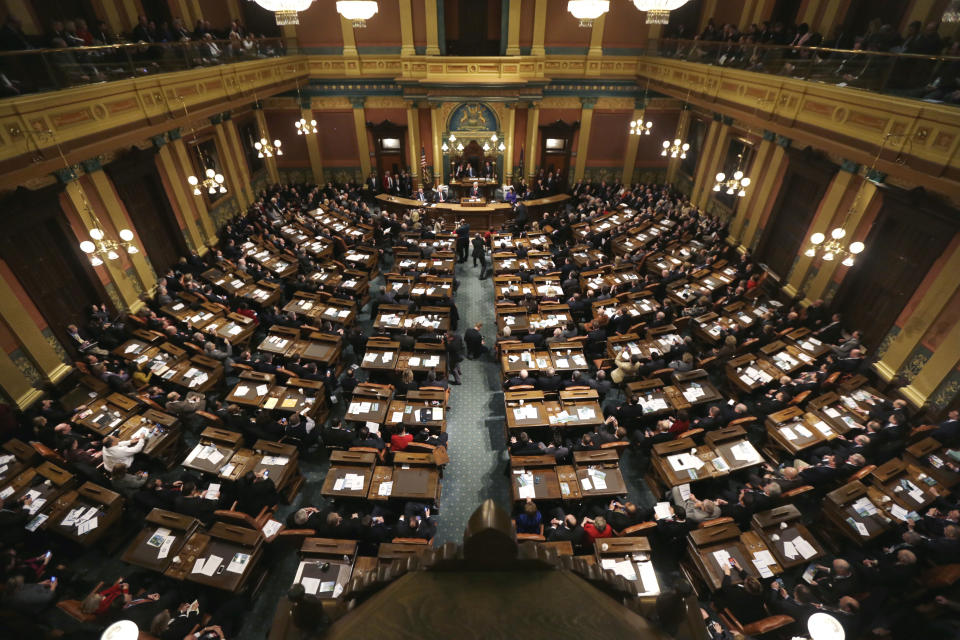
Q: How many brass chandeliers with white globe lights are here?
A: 8